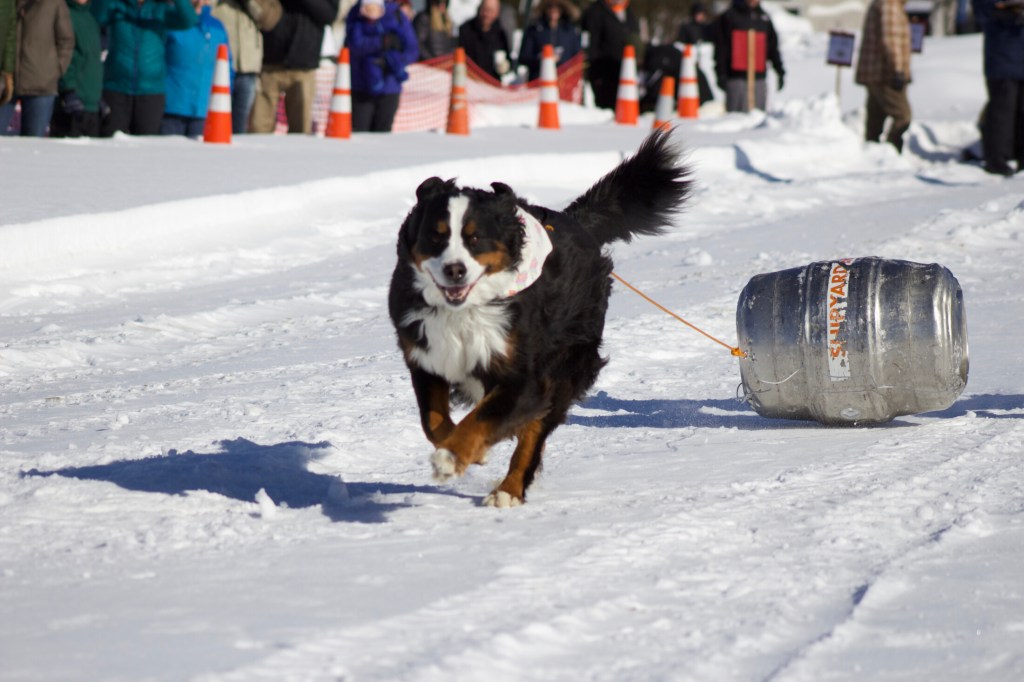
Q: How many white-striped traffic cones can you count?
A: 7